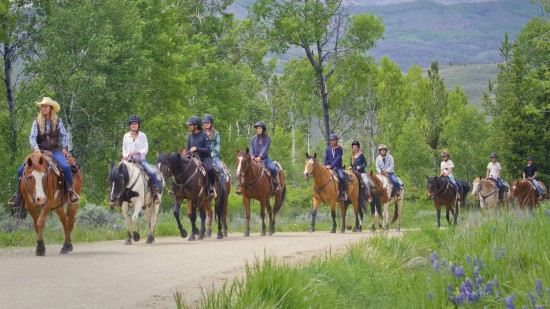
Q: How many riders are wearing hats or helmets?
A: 11